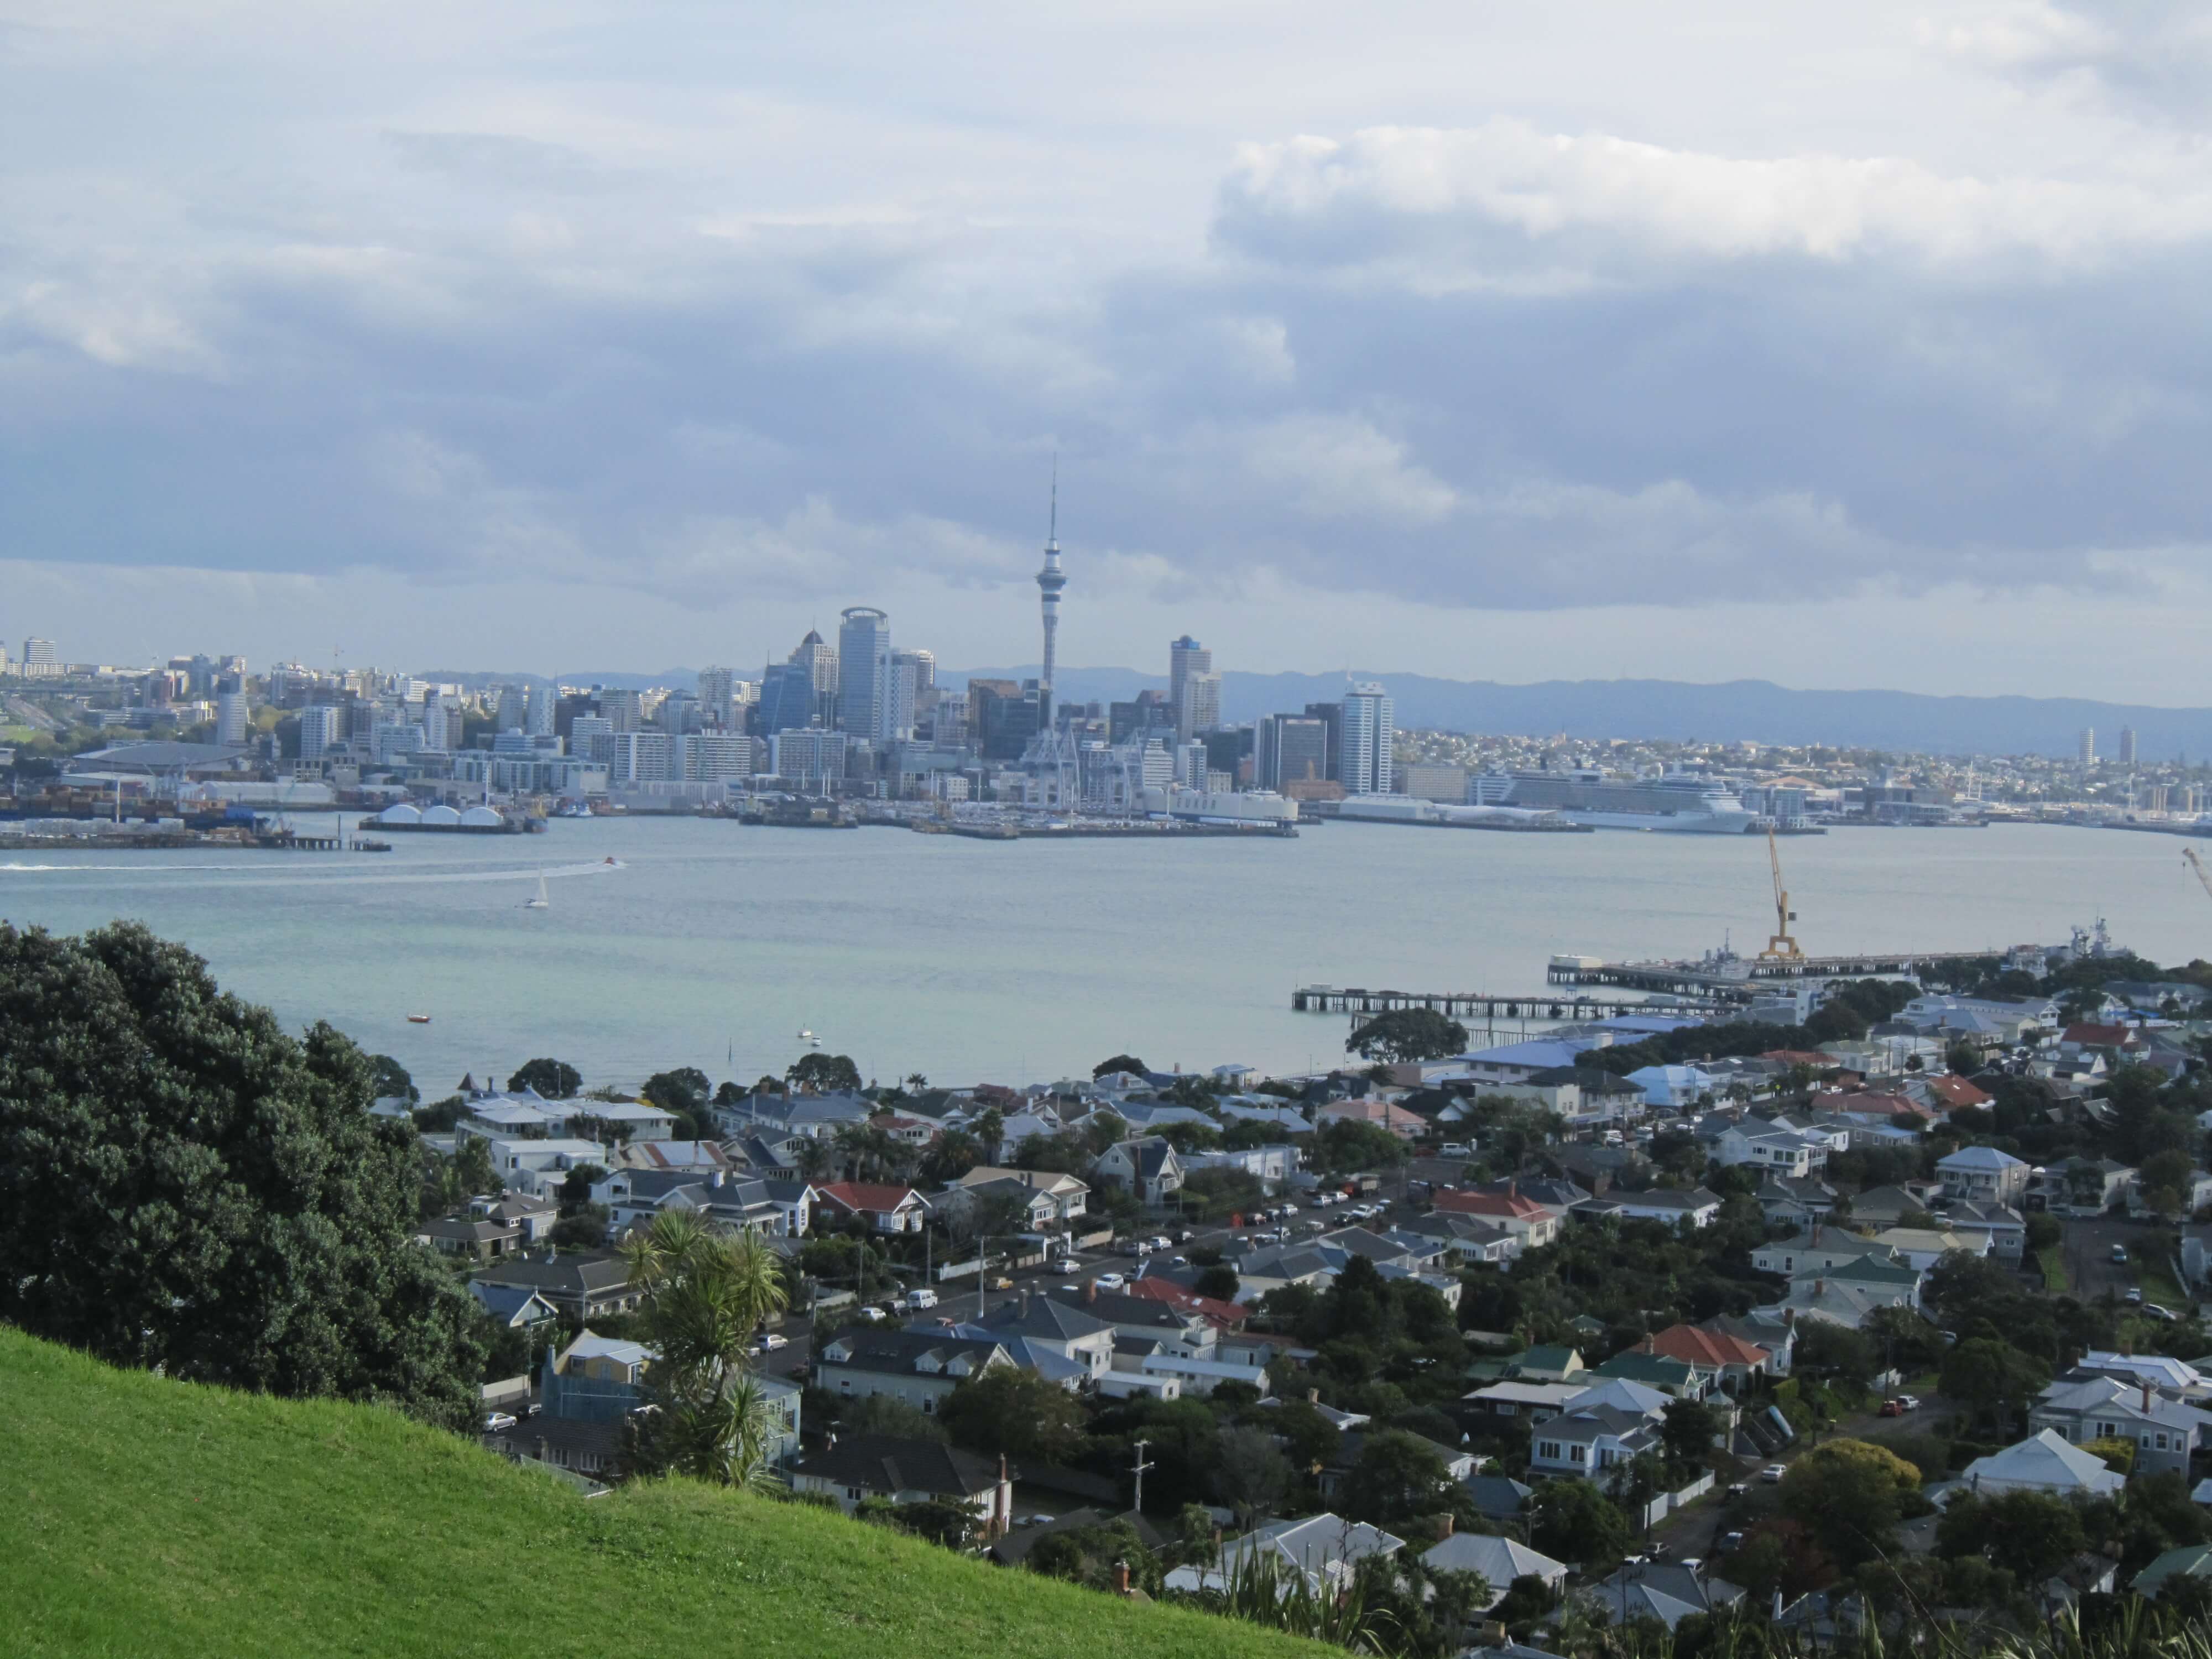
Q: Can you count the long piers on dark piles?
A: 2